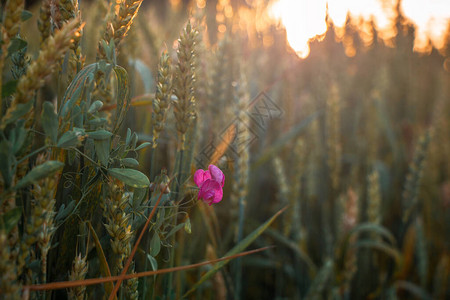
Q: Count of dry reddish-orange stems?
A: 2